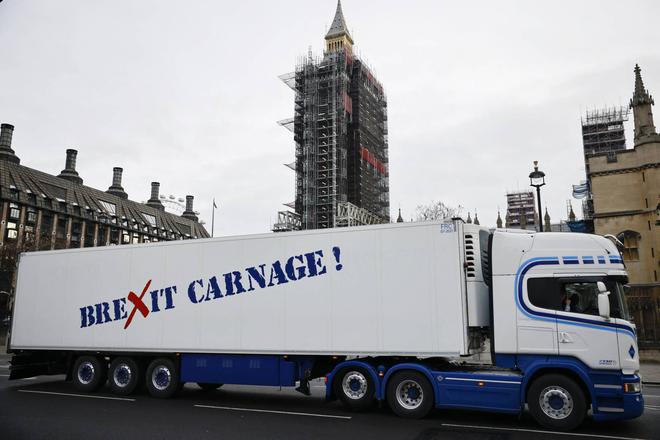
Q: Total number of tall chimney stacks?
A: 5